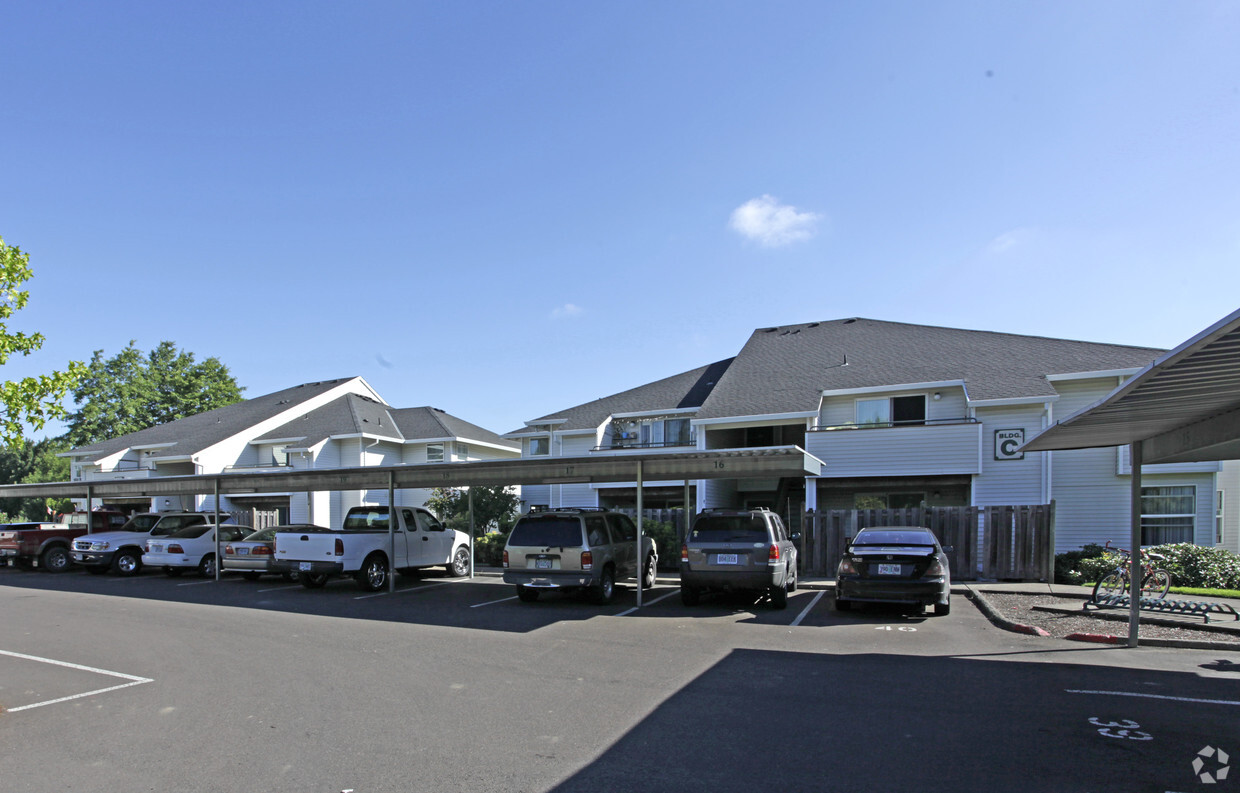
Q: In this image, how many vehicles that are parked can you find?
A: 8